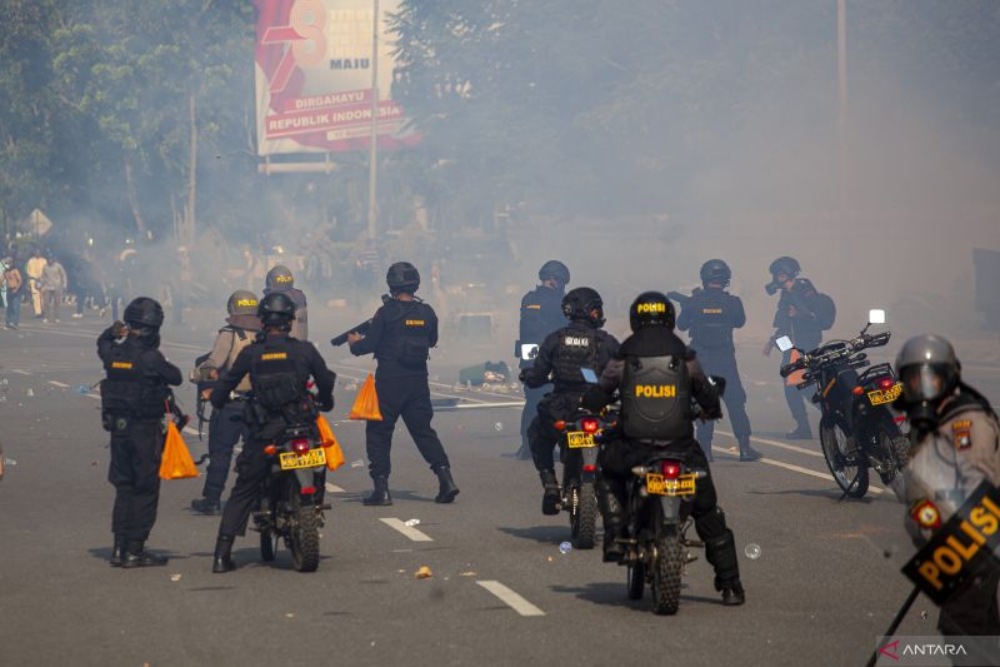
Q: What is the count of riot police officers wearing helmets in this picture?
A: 11